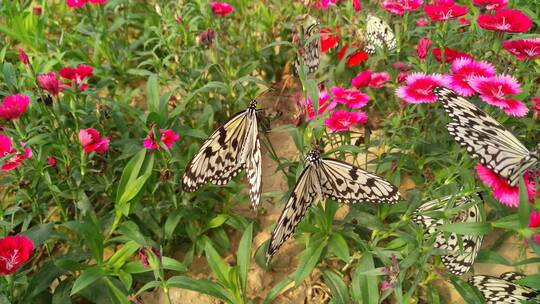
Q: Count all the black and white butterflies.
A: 7